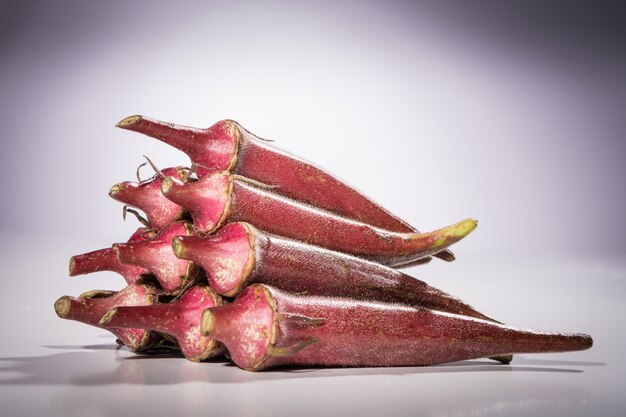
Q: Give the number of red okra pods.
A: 9